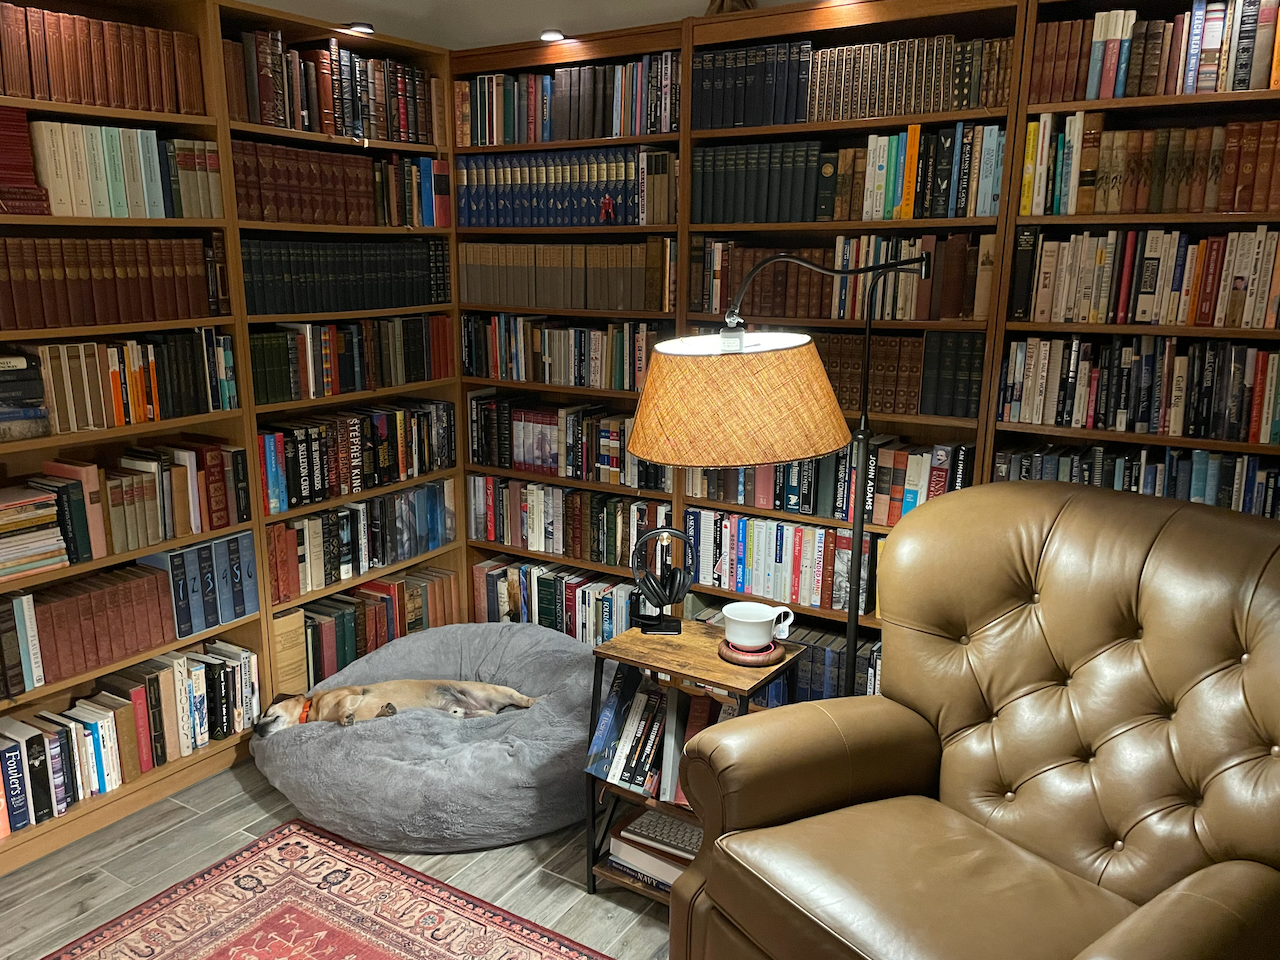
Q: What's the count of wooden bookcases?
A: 5